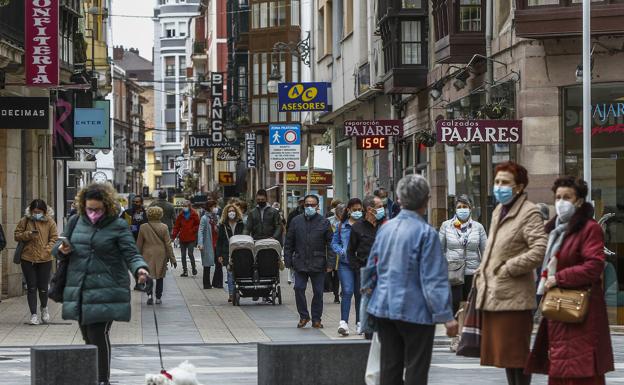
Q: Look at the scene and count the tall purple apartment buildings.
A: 0